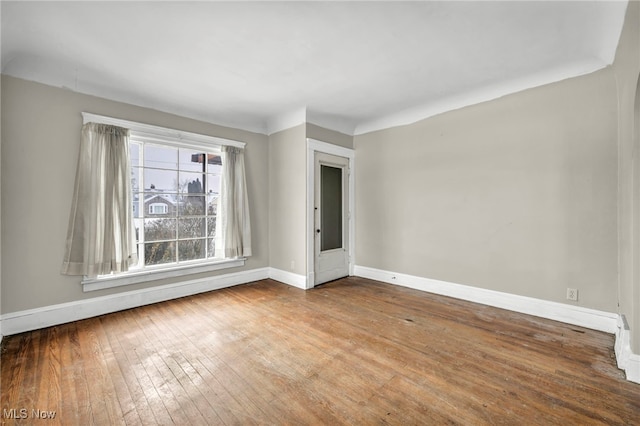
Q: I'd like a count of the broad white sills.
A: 1